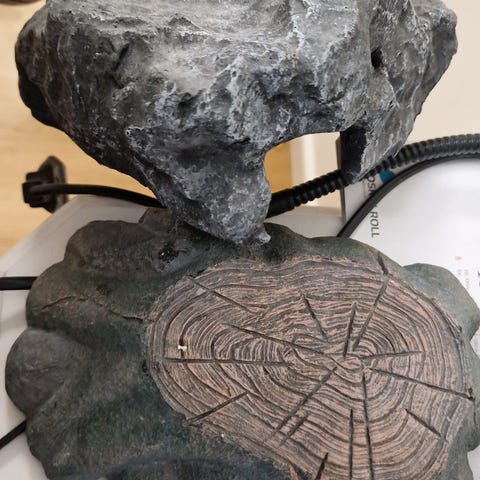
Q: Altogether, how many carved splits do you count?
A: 15